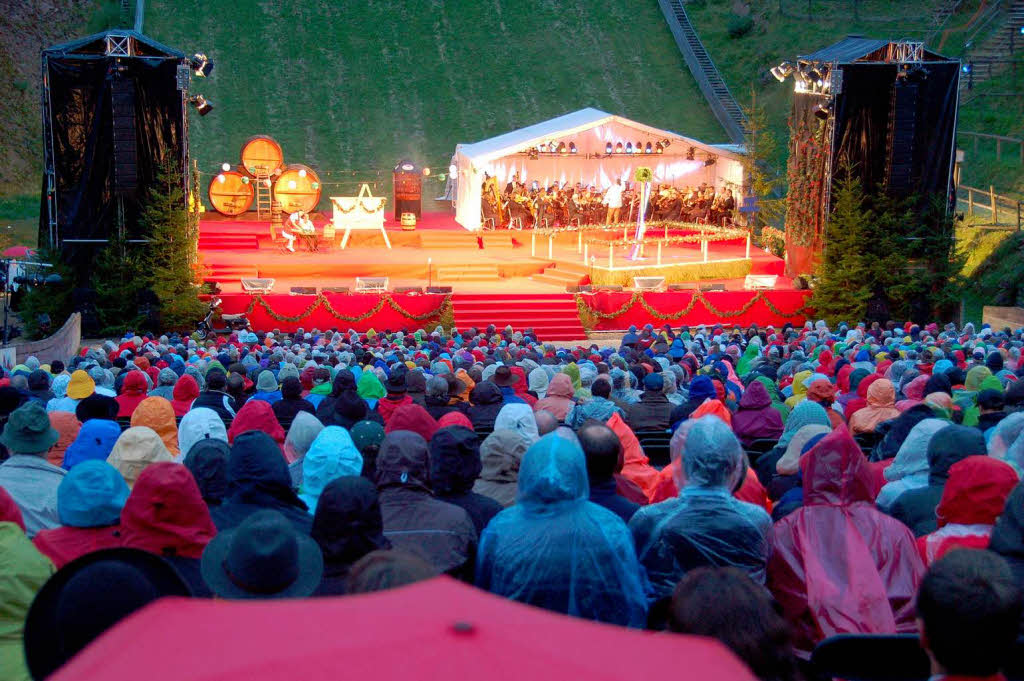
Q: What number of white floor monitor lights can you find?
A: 4